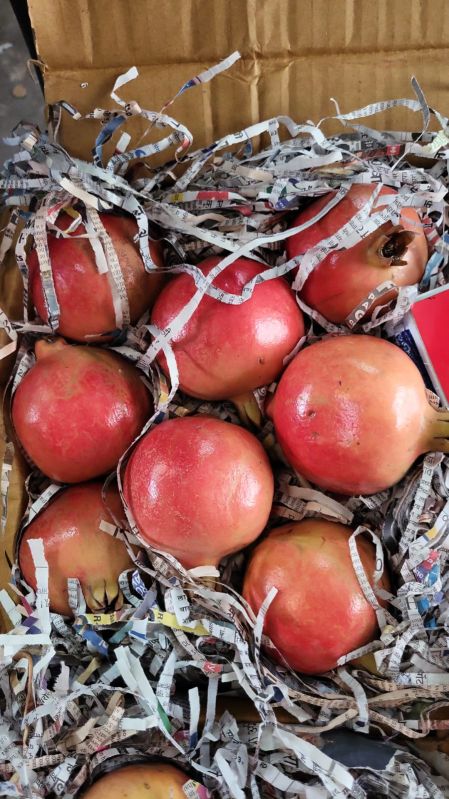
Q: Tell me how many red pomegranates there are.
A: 8